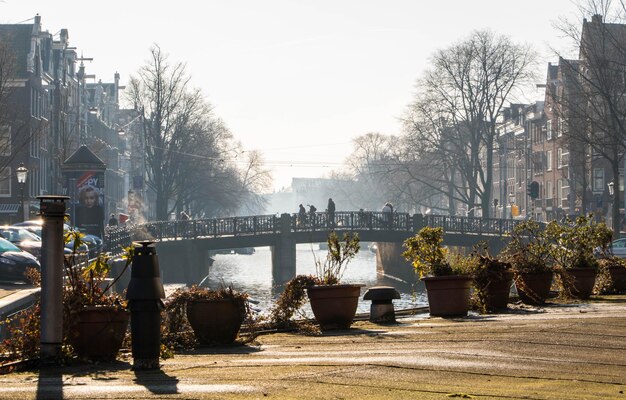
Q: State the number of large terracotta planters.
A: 8